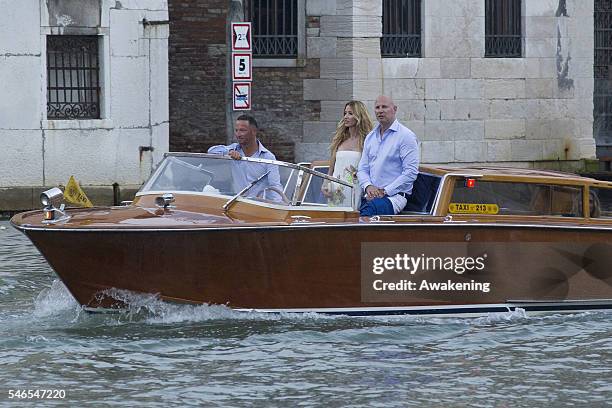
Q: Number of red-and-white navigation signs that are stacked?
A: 3